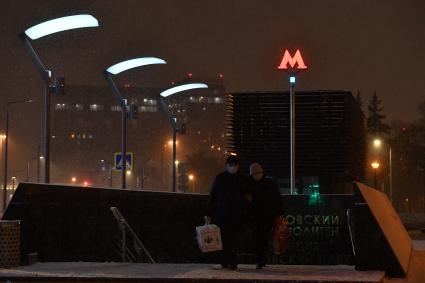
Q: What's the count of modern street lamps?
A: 3